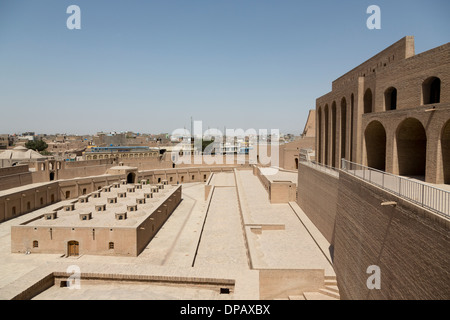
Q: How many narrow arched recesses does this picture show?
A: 5